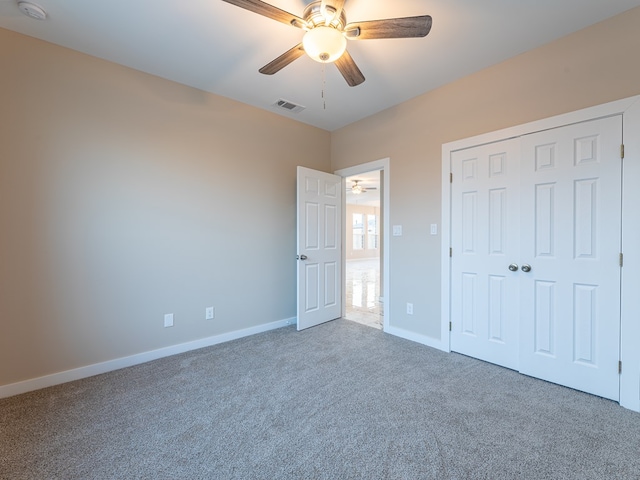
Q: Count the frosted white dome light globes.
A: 1